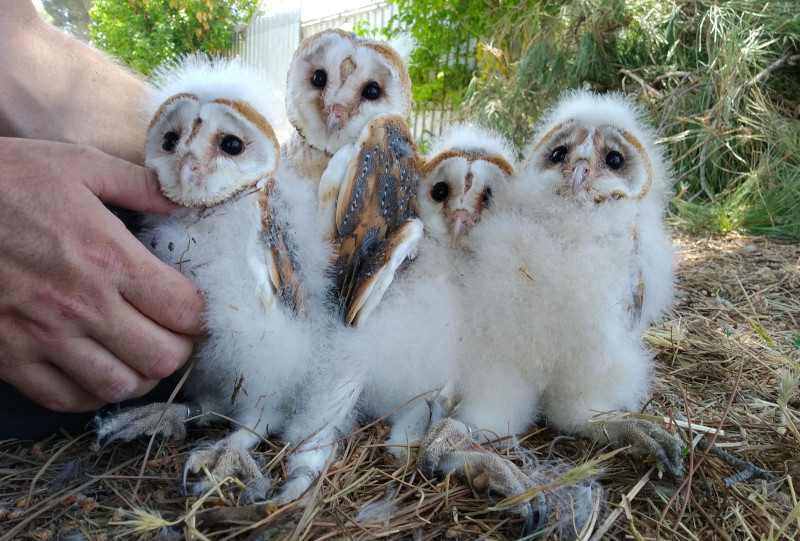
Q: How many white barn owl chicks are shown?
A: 4